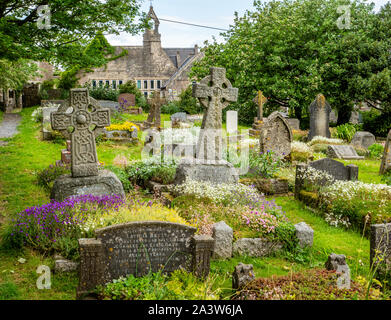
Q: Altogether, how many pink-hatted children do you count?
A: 0